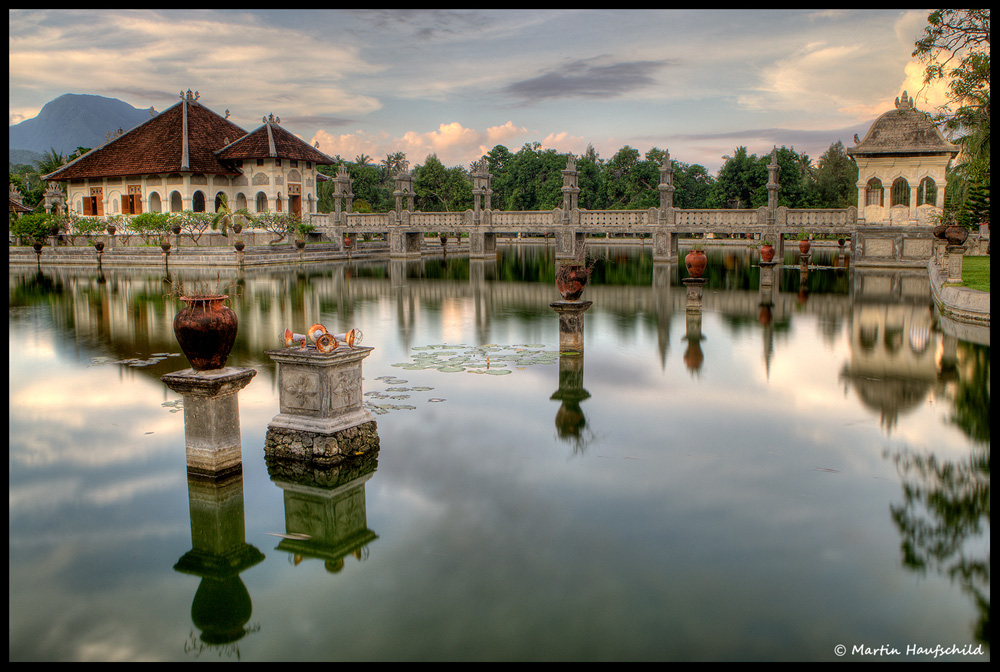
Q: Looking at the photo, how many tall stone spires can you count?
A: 6